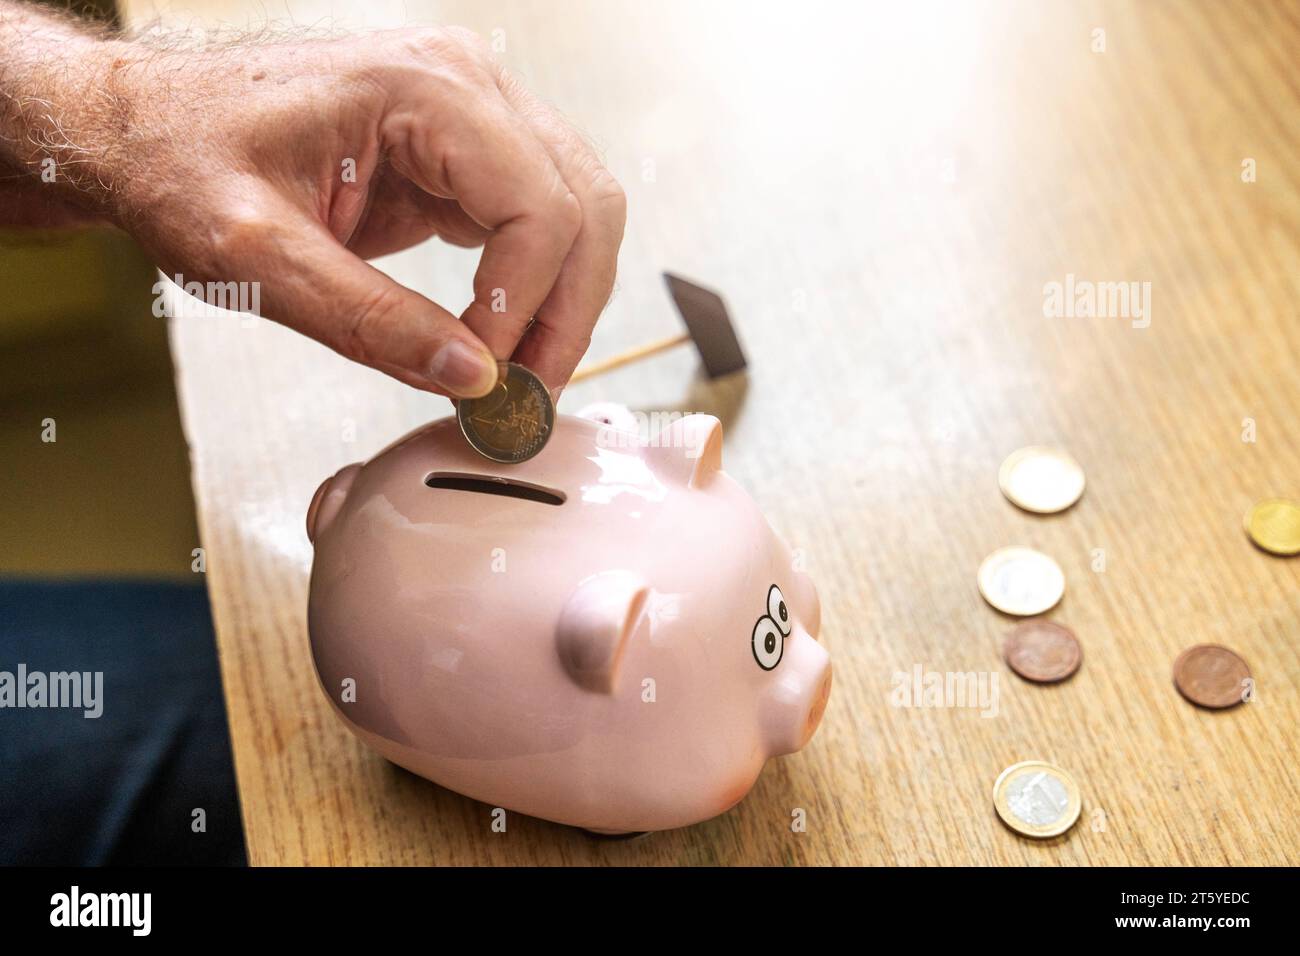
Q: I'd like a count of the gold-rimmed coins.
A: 3